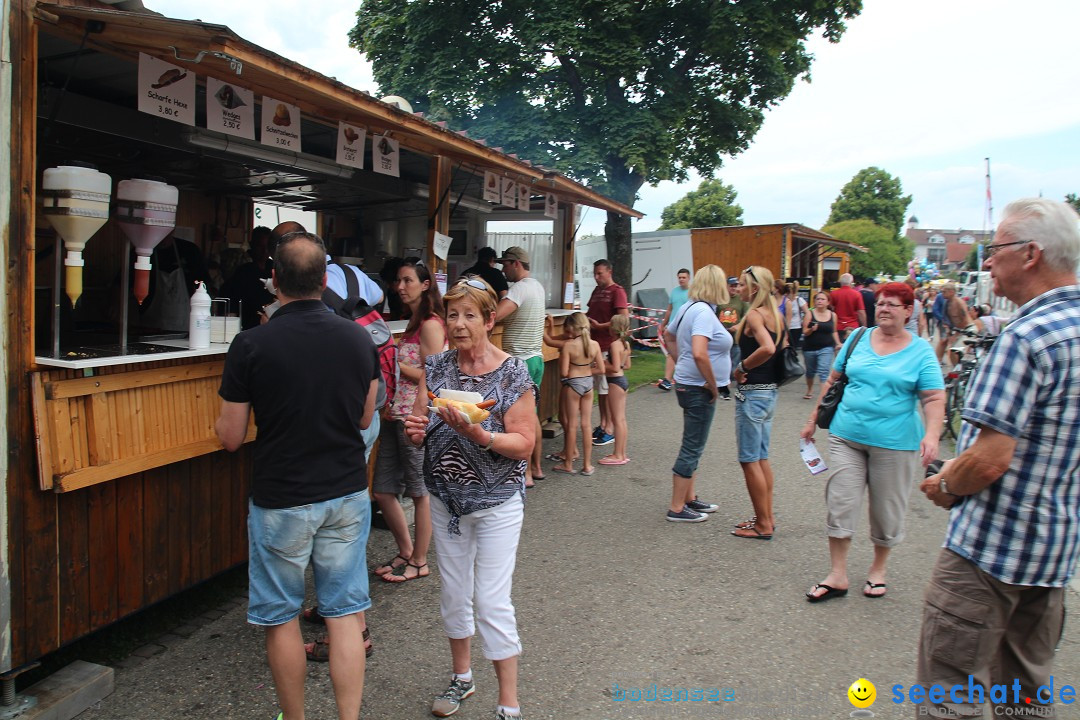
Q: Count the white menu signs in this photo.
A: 9